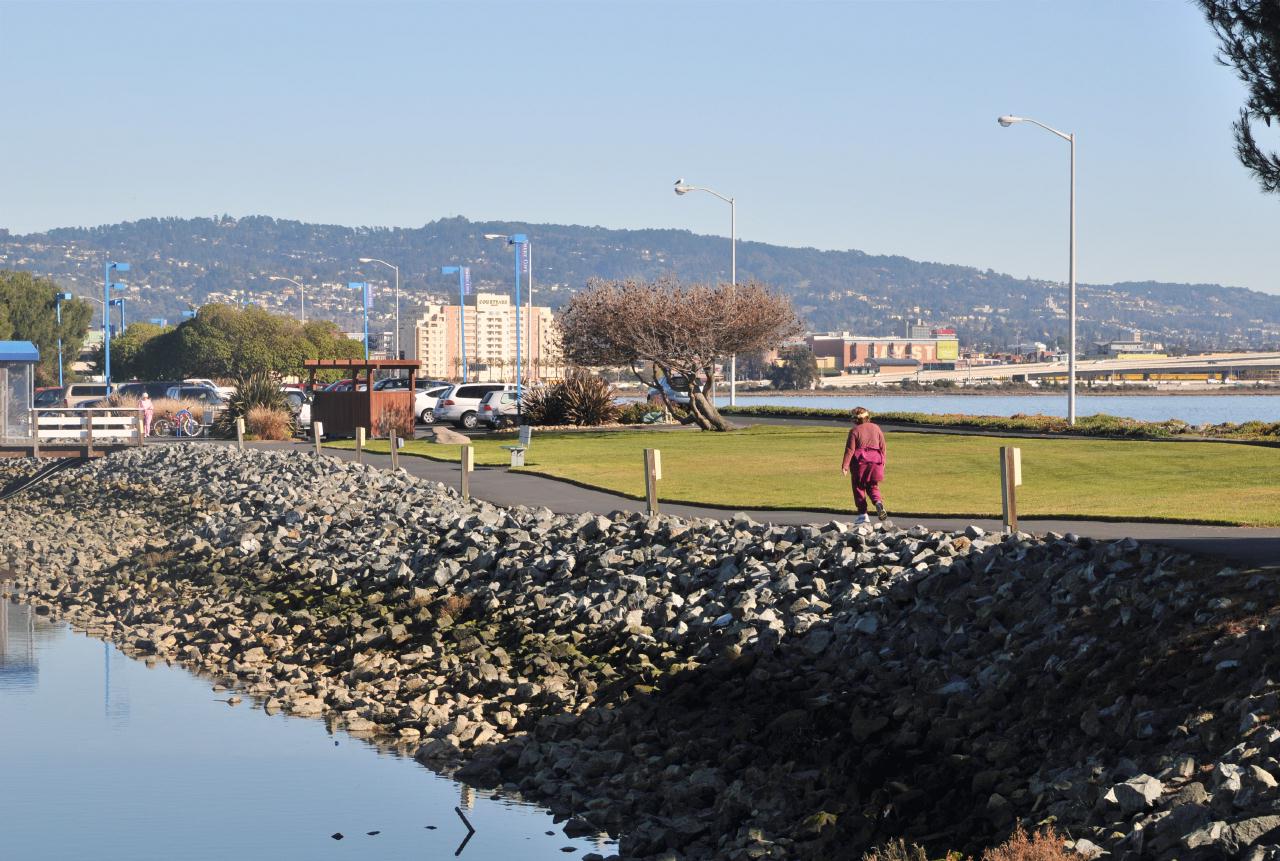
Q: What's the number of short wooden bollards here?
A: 7